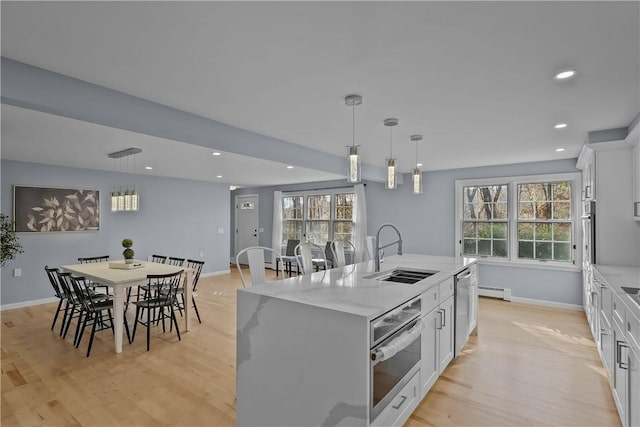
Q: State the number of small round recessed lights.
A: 8